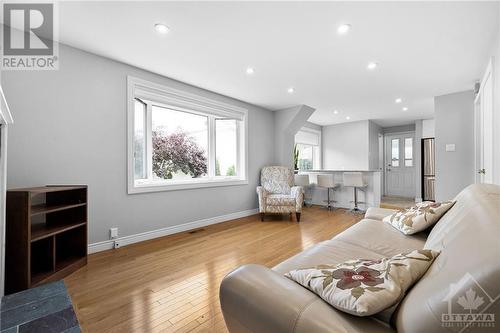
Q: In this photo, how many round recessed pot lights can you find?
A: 9